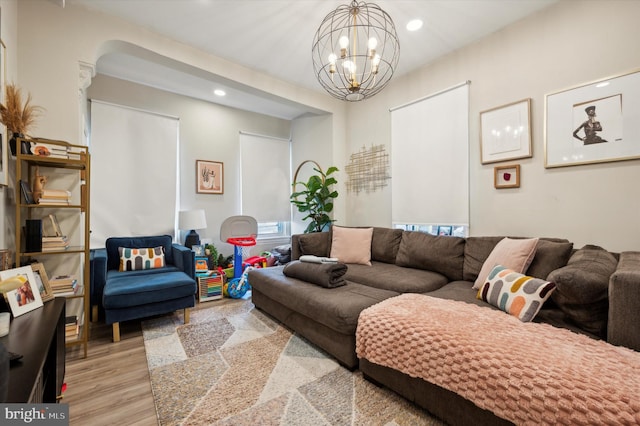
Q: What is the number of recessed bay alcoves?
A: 1